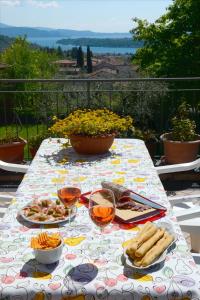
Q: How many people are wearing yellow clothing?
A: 0